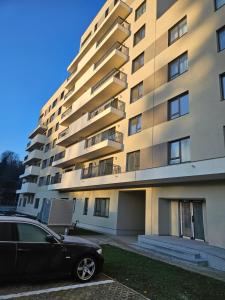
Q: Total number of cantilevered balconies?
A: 12